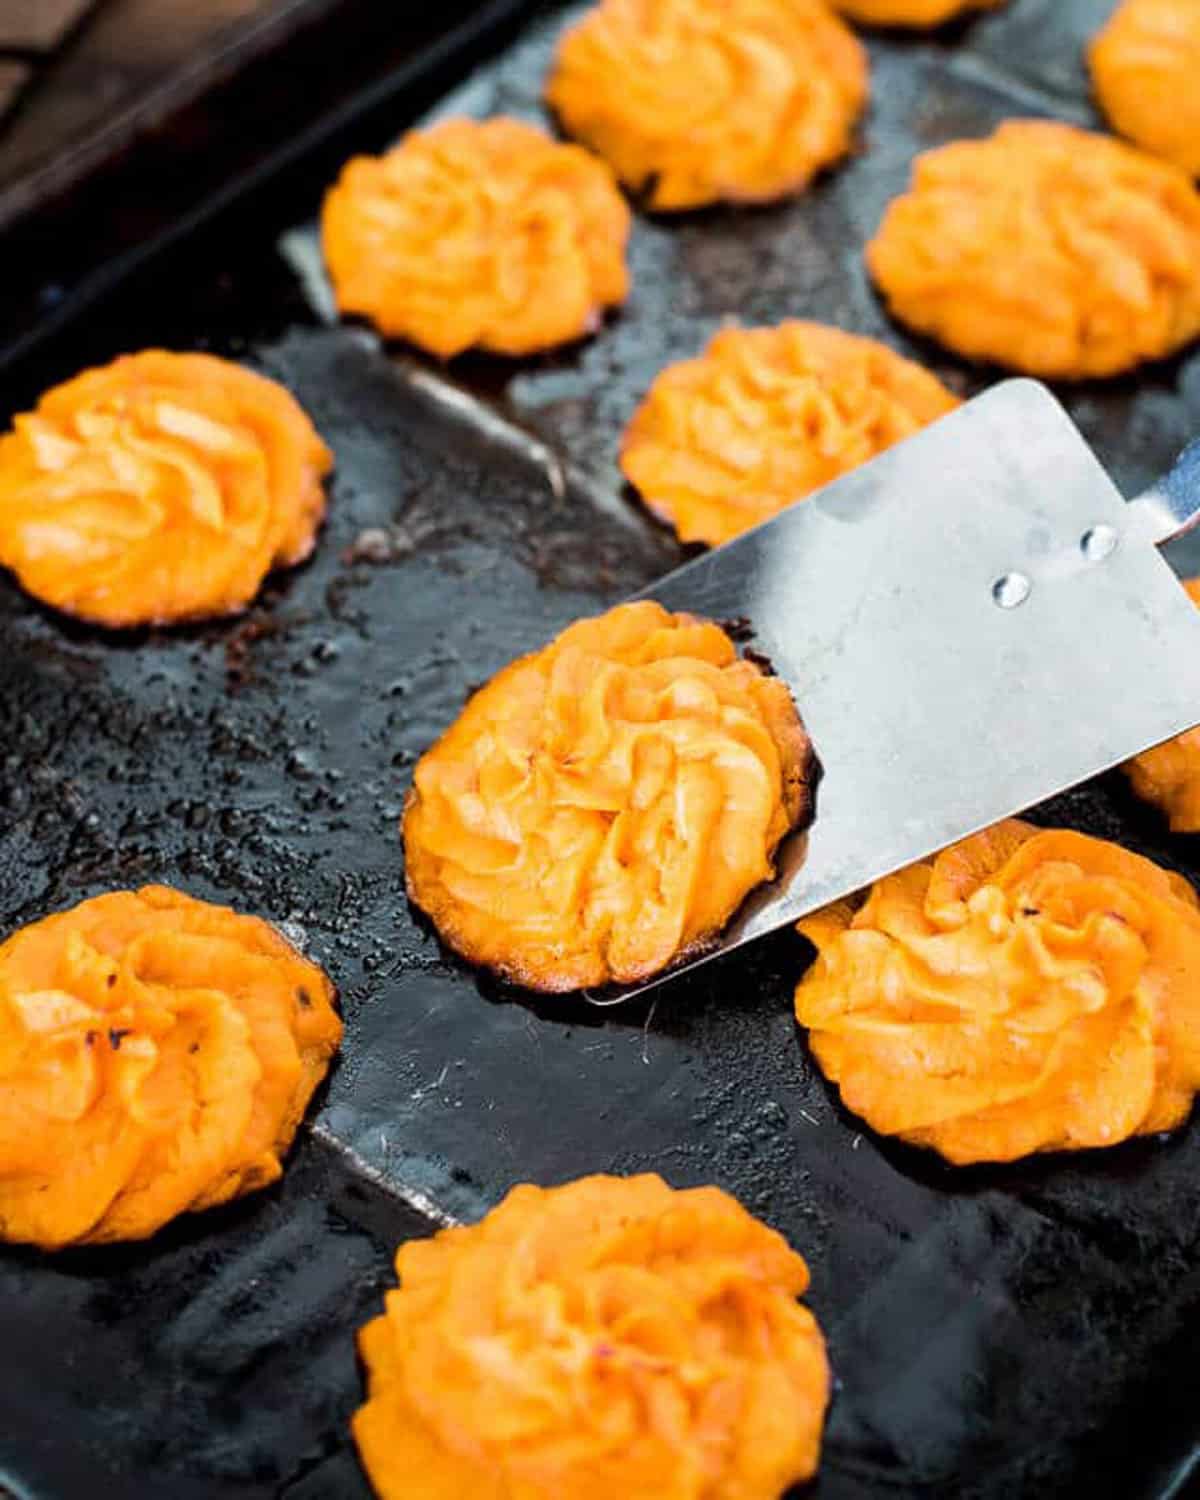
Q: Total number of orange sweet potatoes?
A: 12